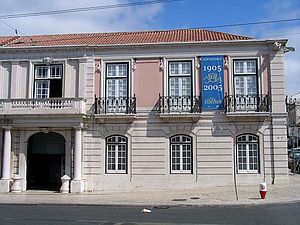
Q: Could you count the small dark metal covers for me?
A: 2